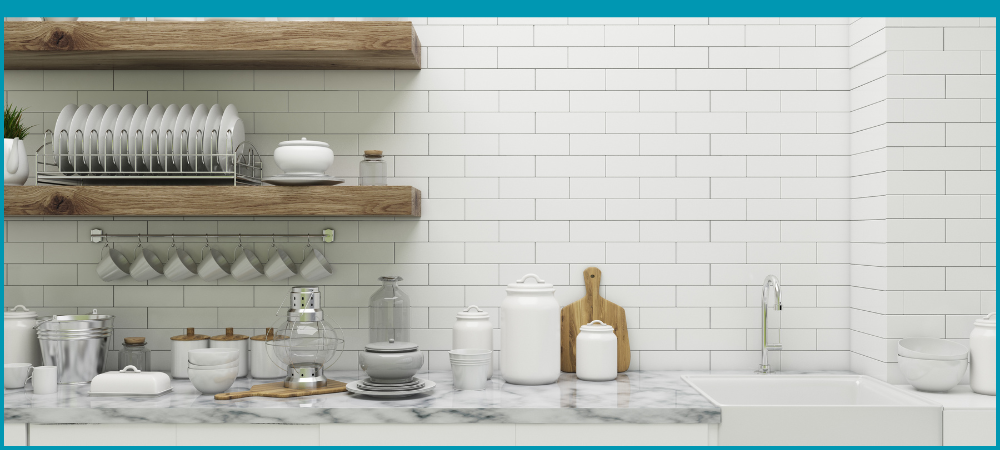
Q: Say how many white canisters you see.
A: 8